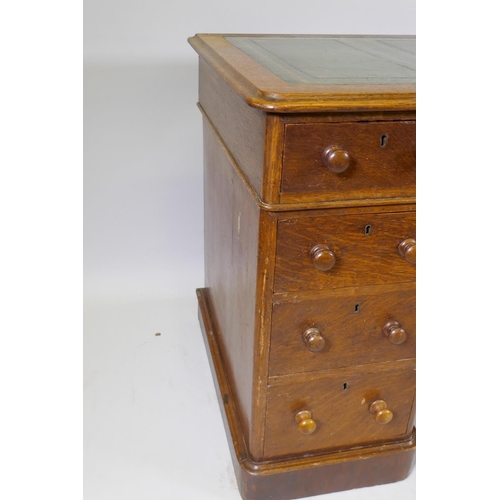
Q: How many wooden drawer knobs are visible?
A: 7